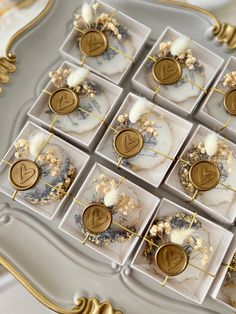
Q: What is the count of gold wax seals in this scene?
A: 9